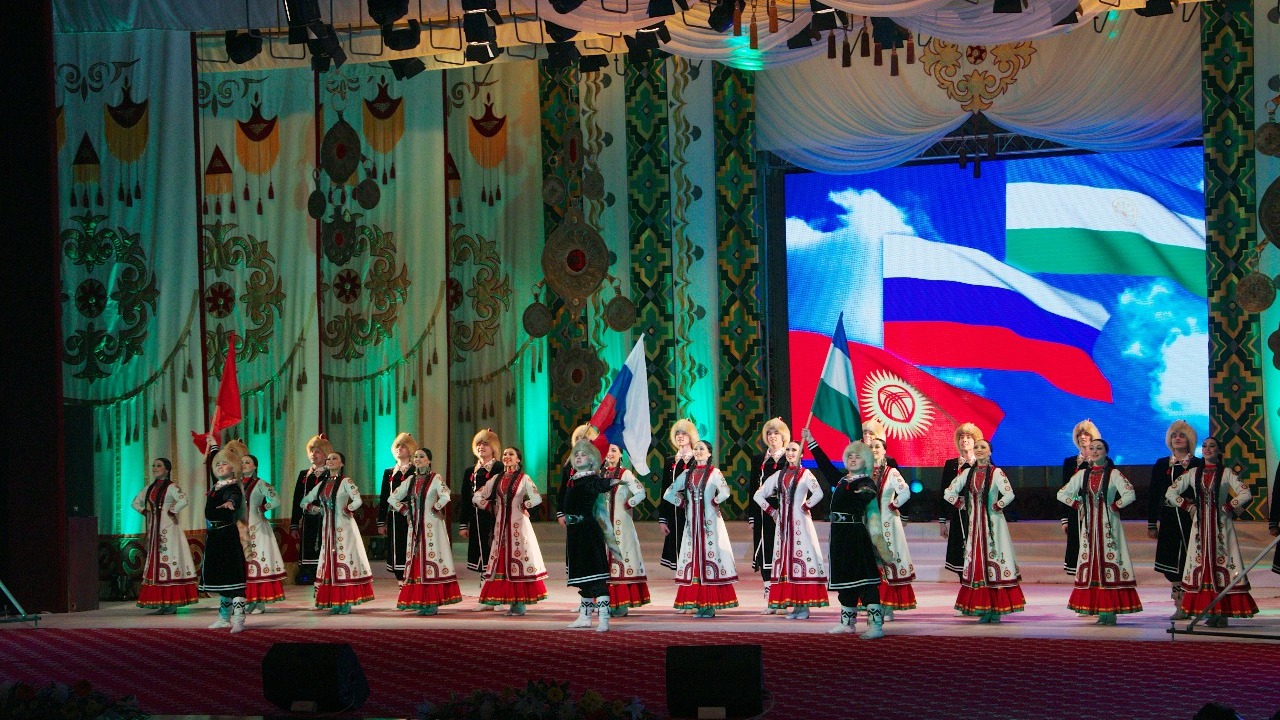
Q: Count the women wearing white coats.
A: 12